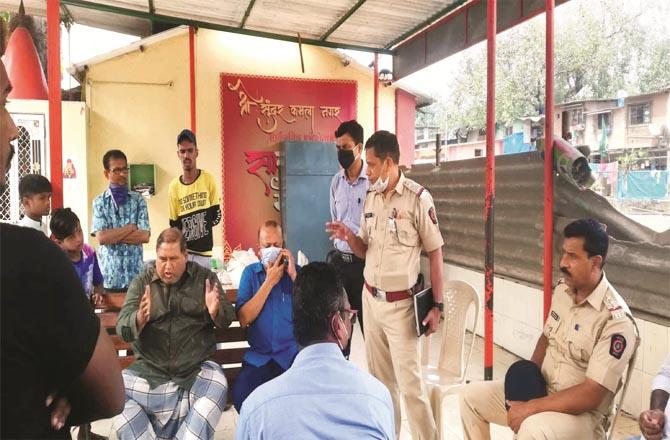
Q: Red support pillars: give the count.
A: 5